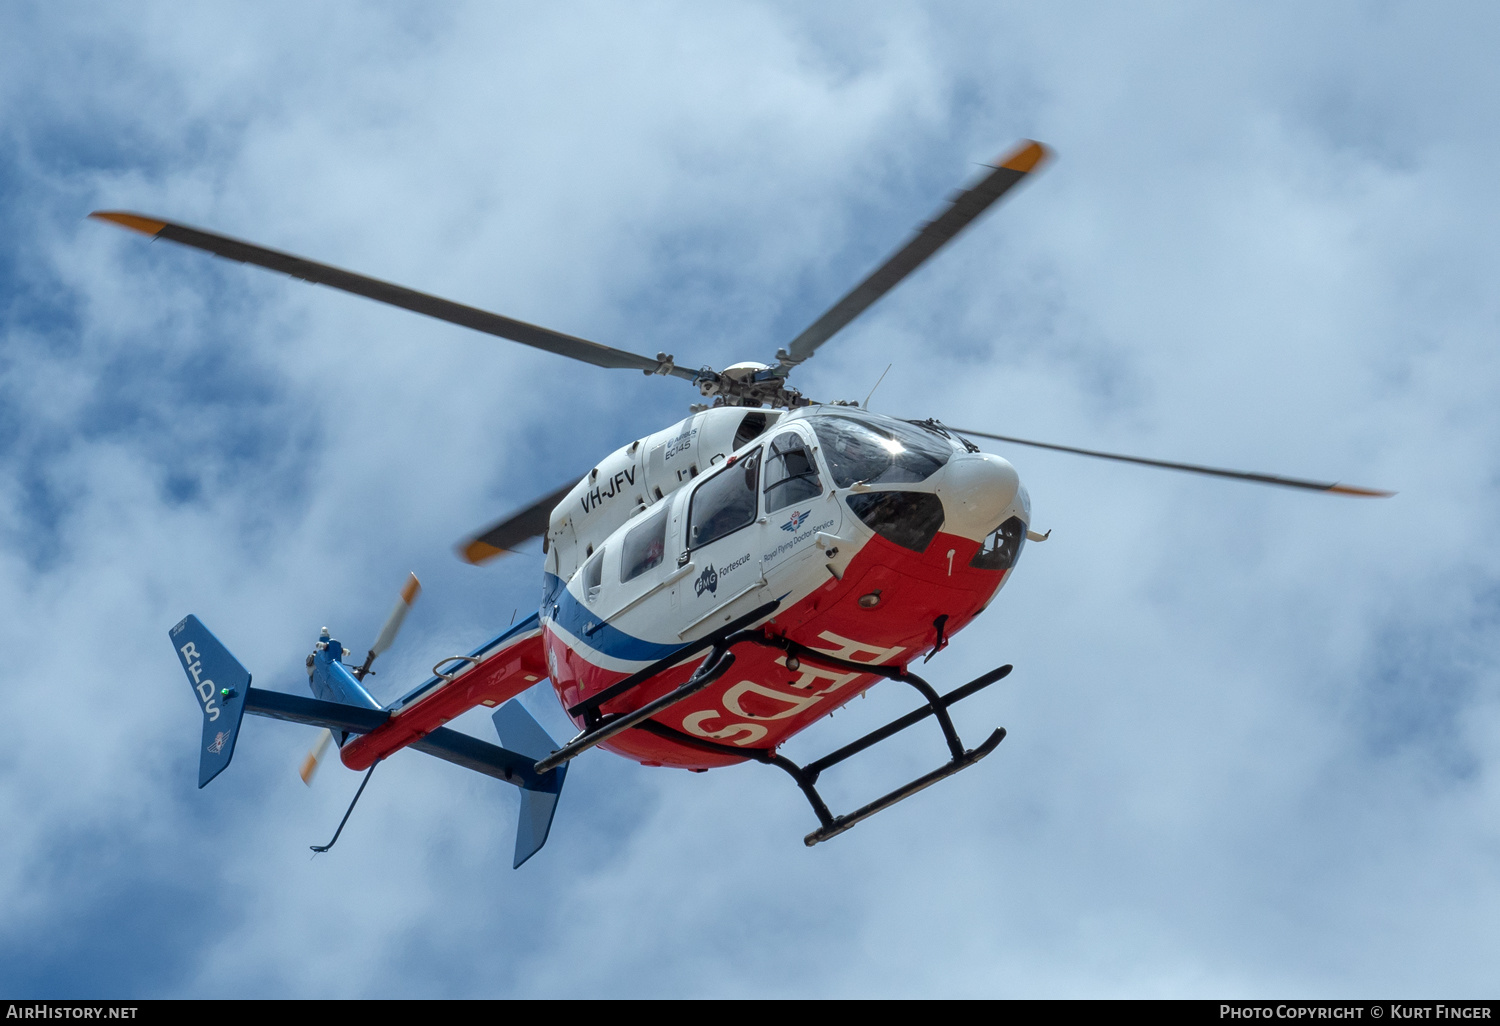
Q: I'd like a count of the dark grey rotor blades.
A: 4